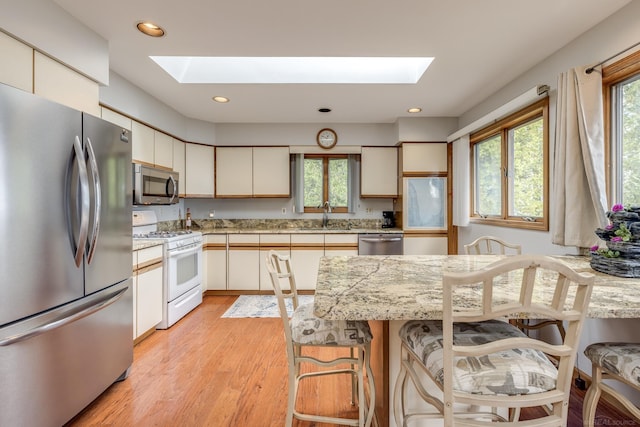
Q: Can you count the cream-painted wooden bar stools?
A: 4